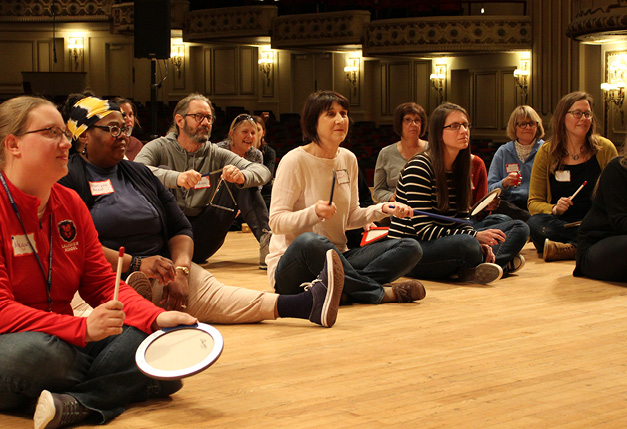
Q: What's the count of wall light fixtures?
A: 7